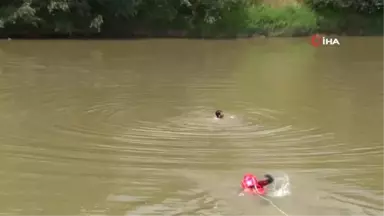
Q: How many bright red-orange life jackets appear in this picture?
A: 1